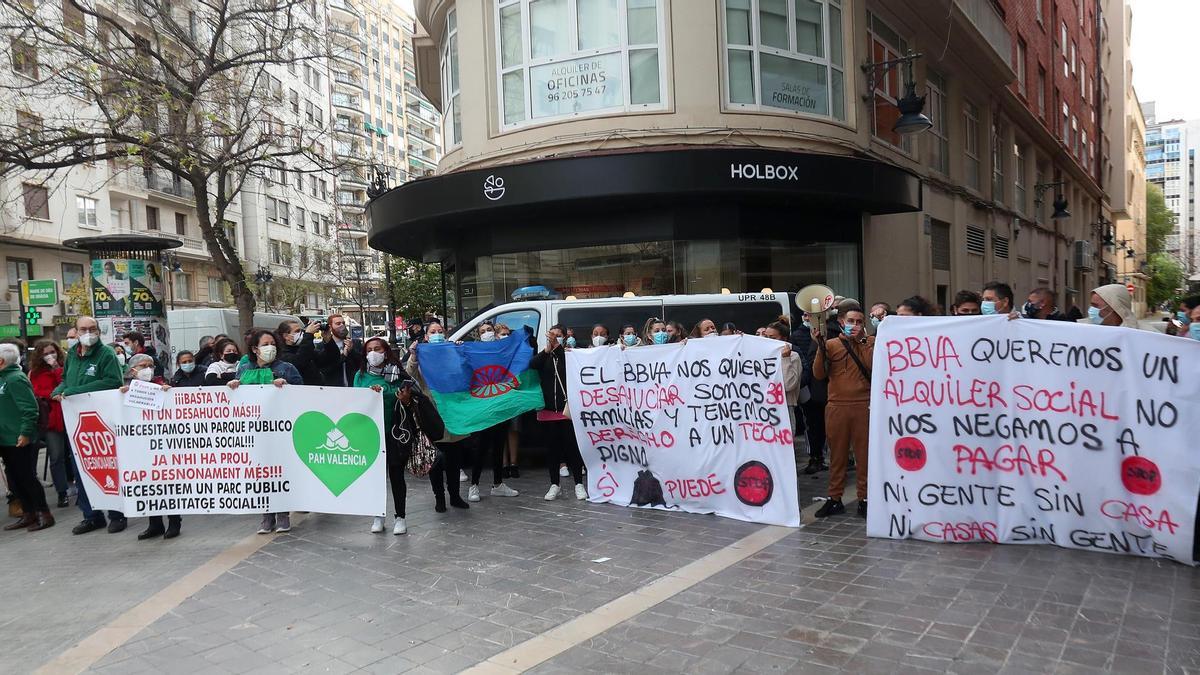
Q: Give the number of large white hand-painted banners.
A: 2